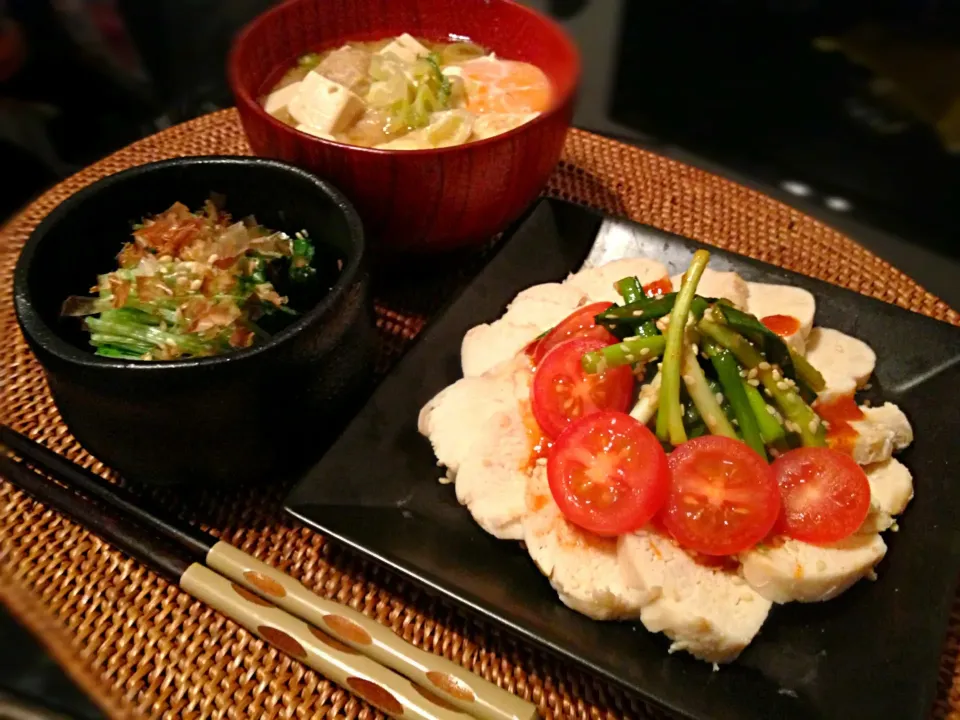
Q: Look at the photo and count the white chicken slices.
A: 13